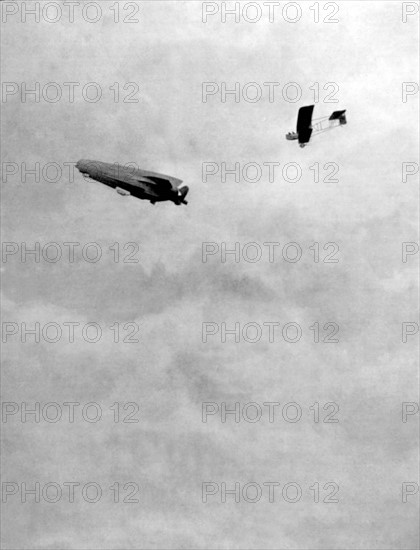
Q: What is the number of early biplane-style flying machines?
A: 1